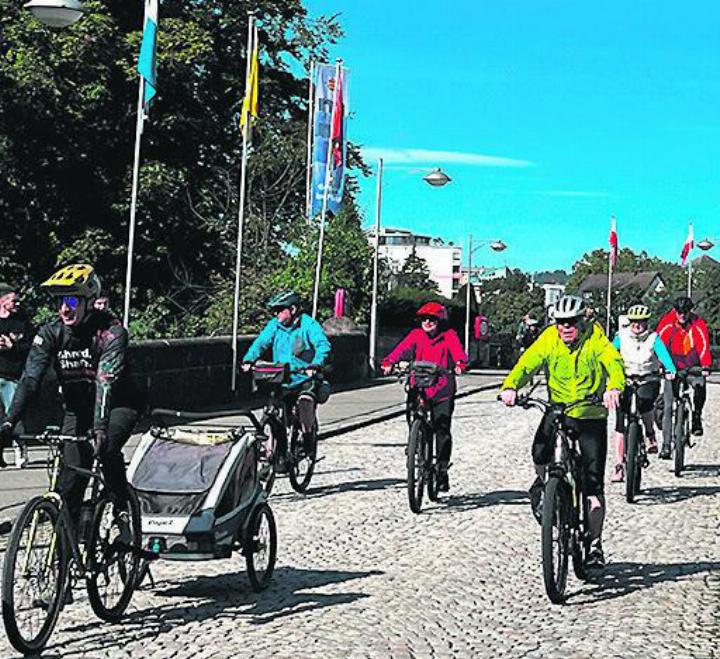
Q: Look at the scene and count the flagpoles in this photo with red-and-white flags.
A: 2